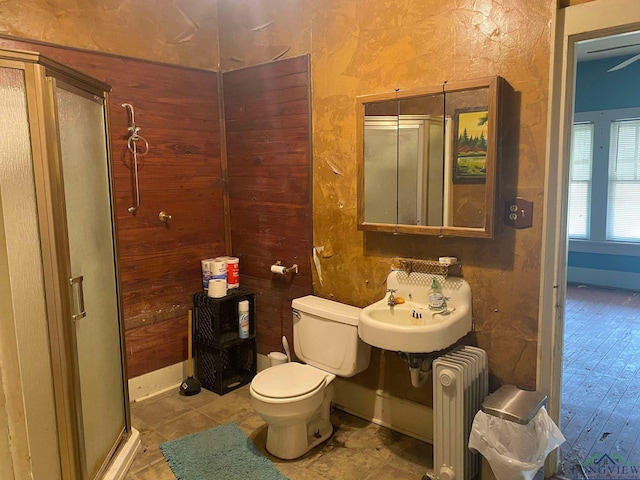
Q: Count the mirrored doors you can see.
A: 3